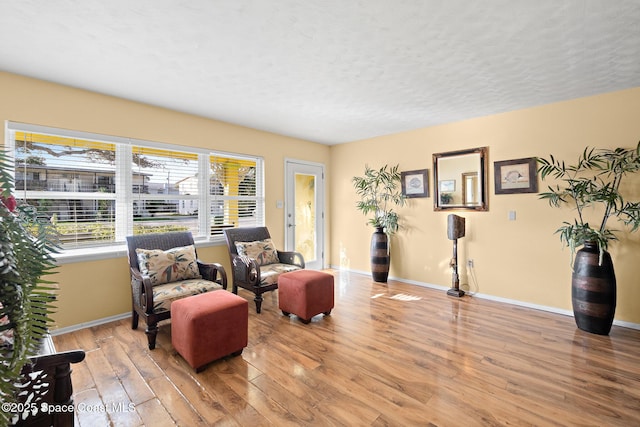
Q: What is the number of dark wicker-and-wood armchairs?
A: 2